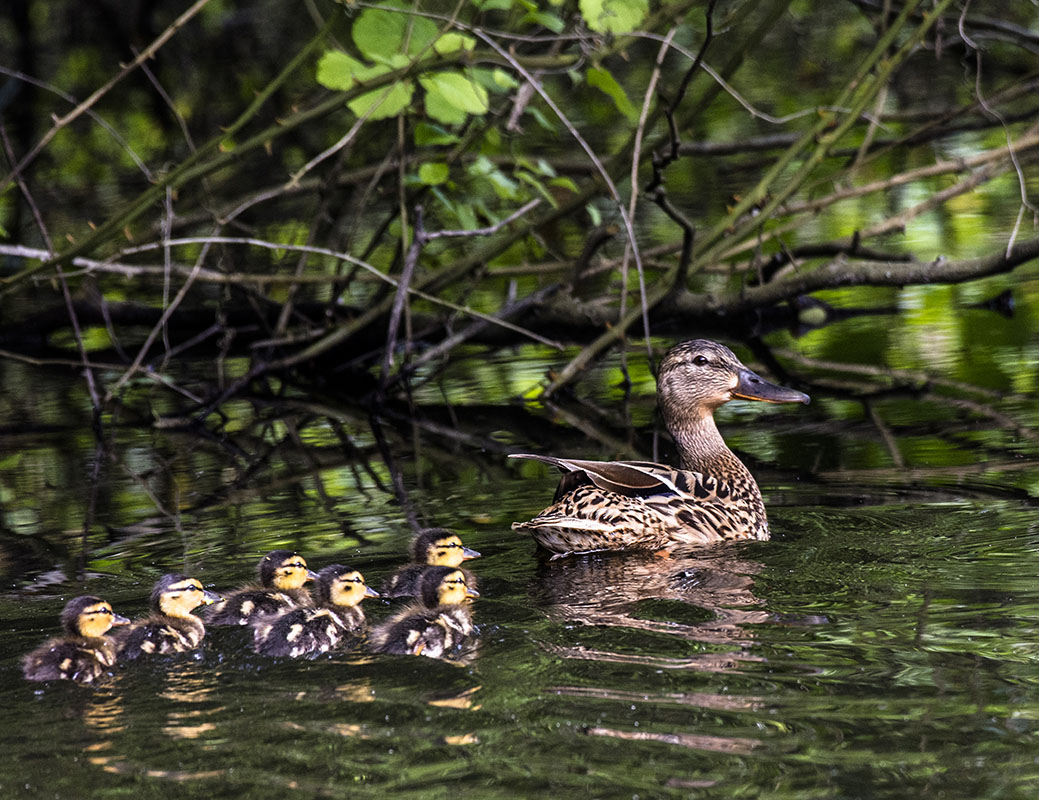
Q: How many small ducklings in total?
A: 6